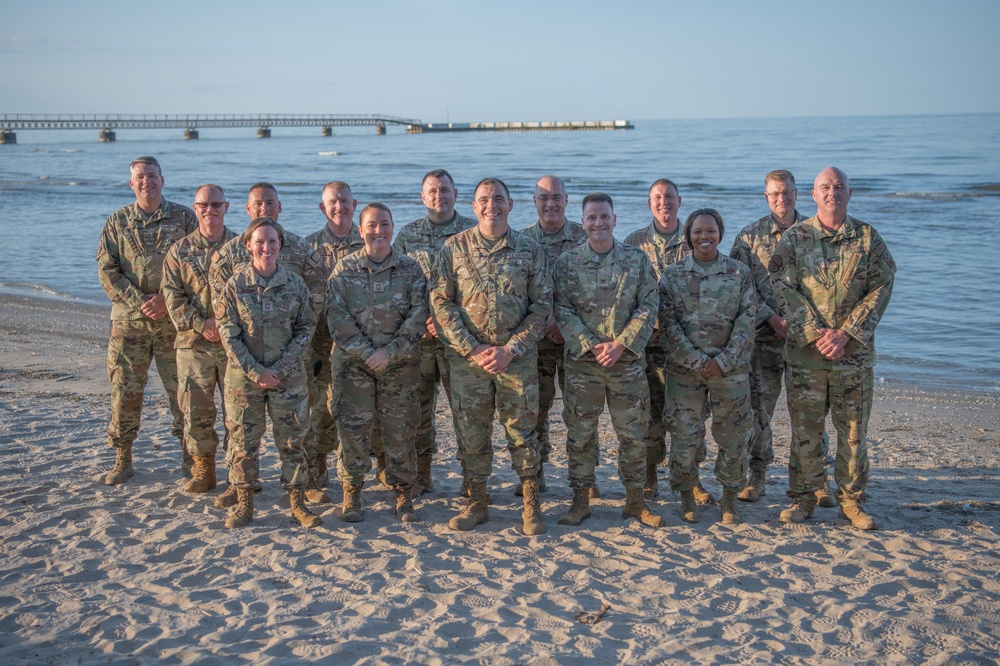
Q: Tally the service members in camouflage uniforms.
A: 14